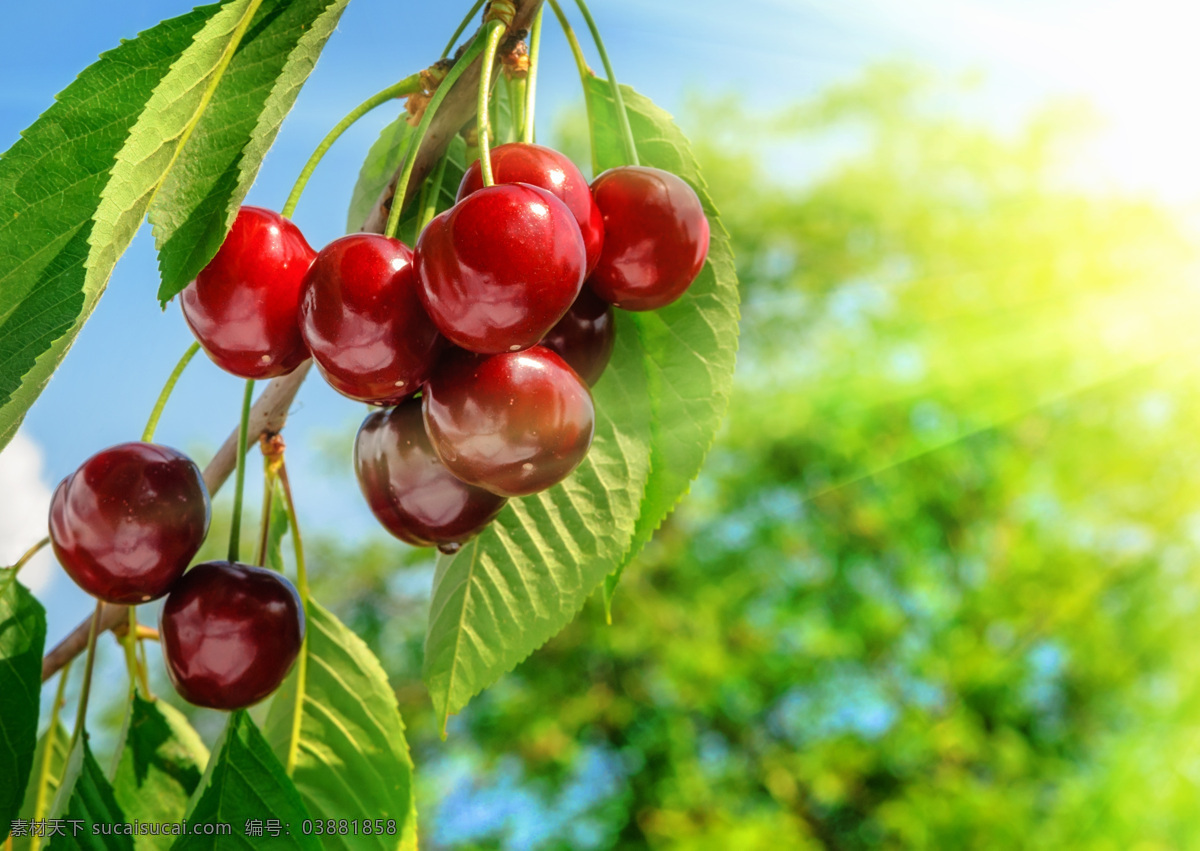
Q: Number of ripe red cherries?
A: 10